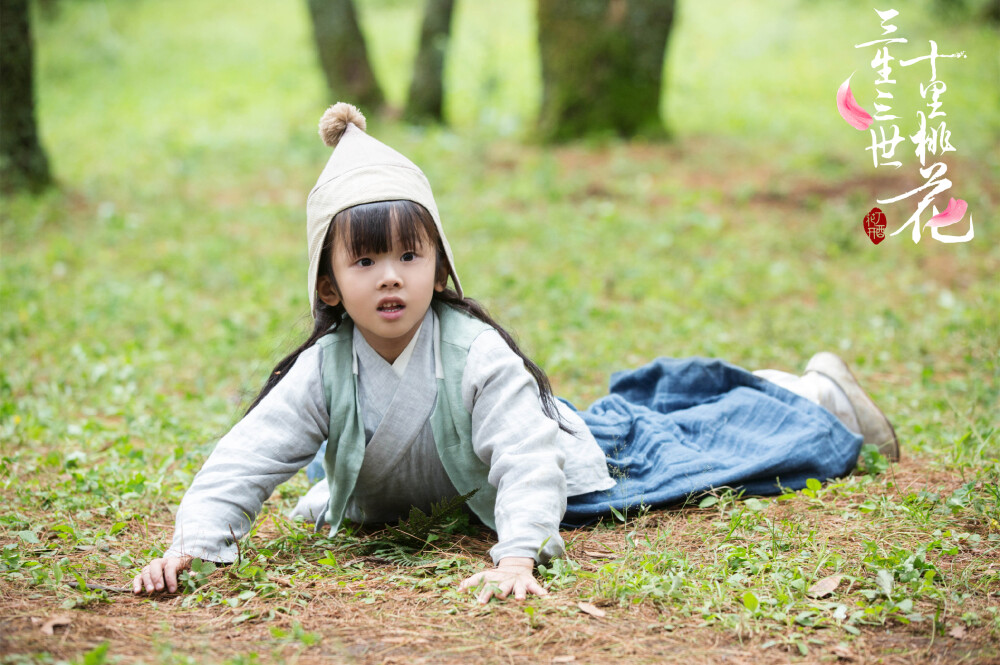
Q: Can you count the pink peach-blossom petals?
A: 2